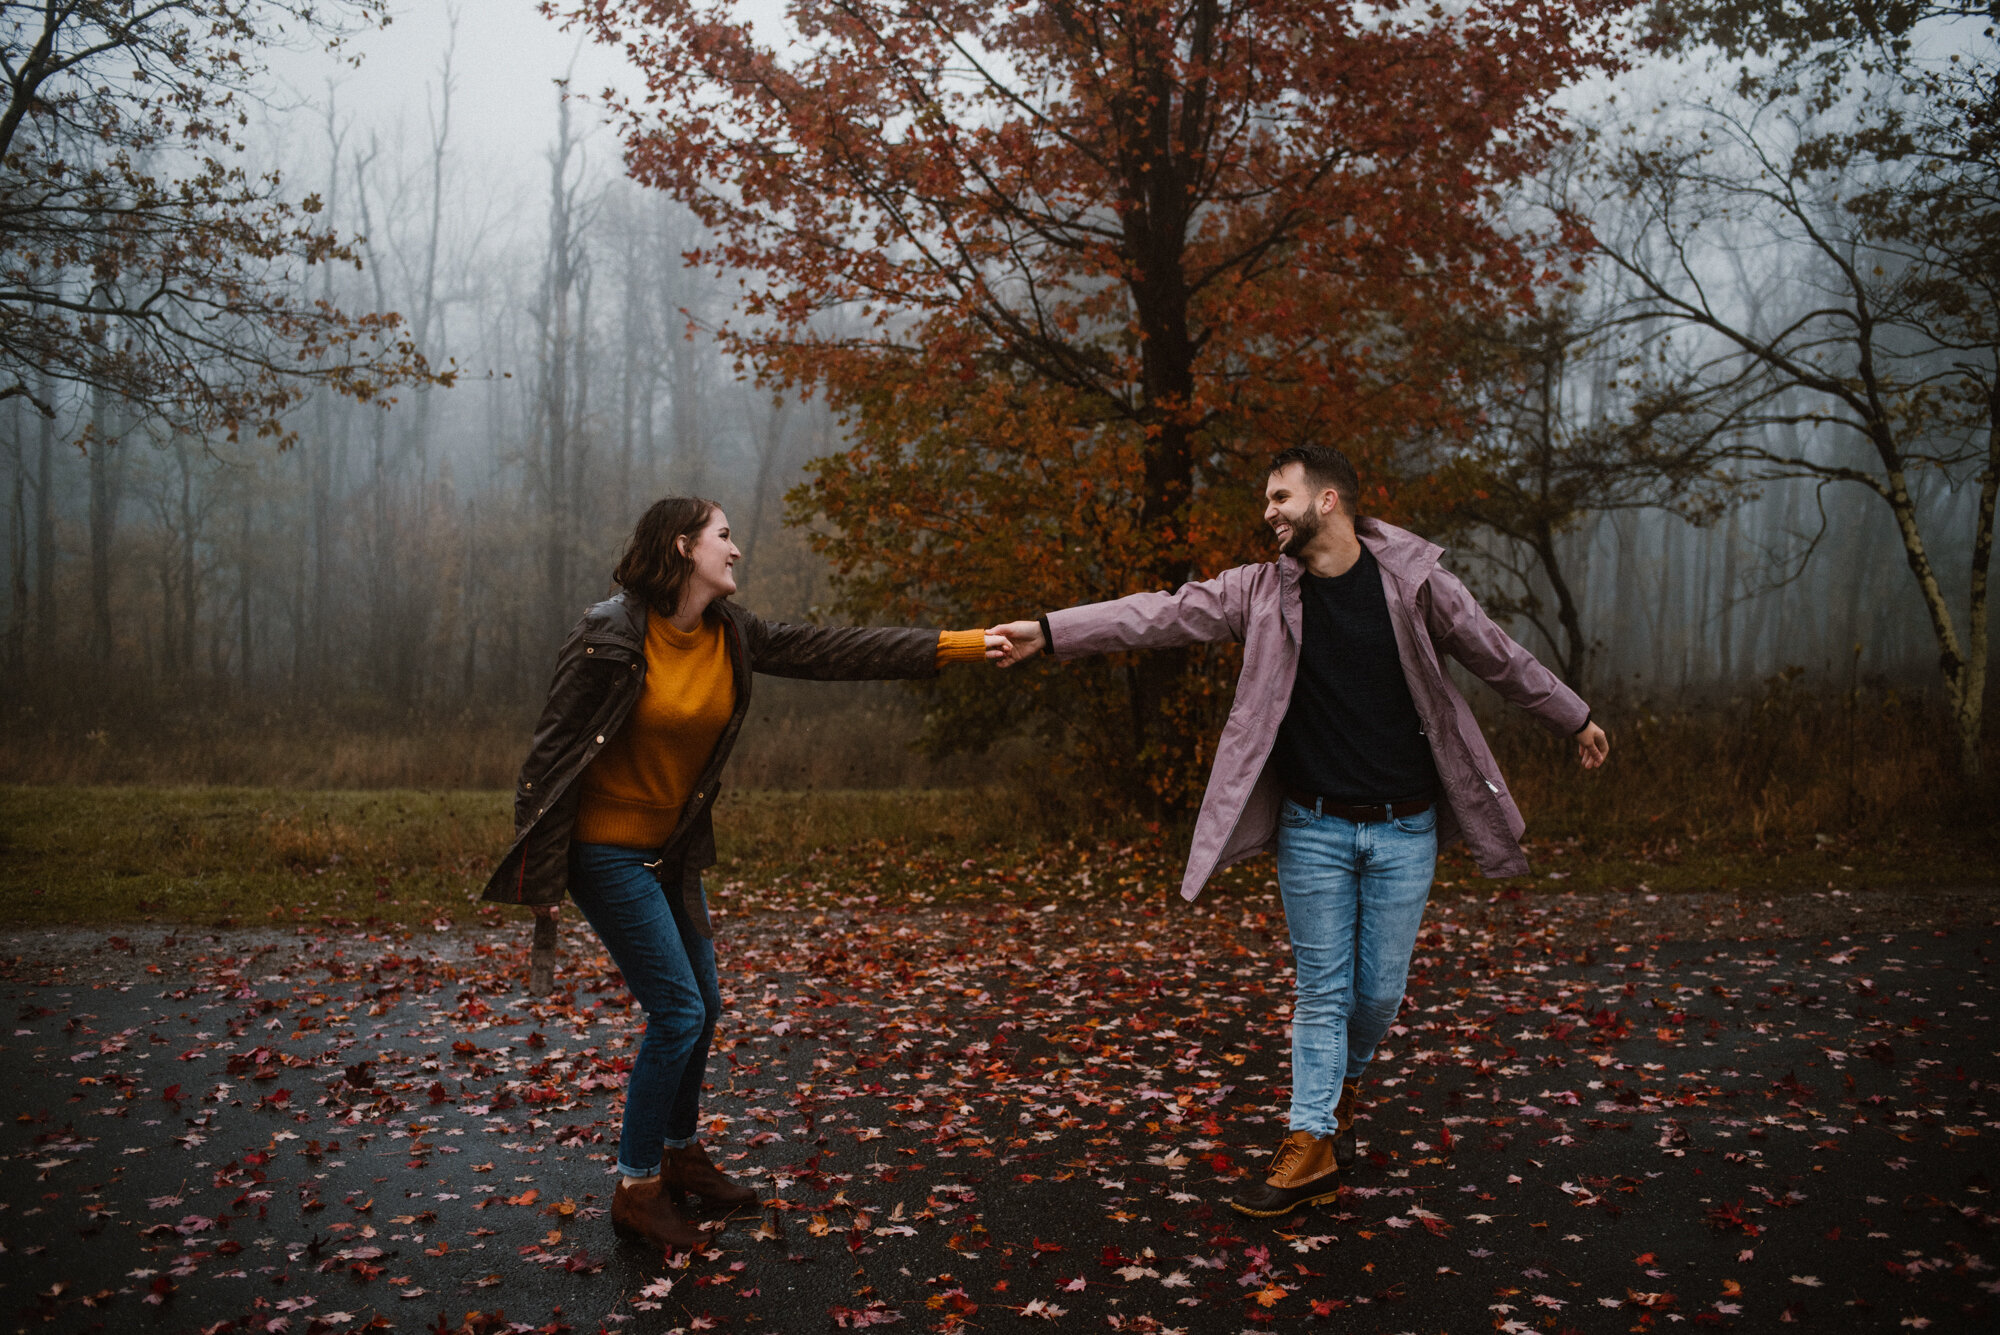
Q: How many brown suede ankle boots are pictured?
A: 2